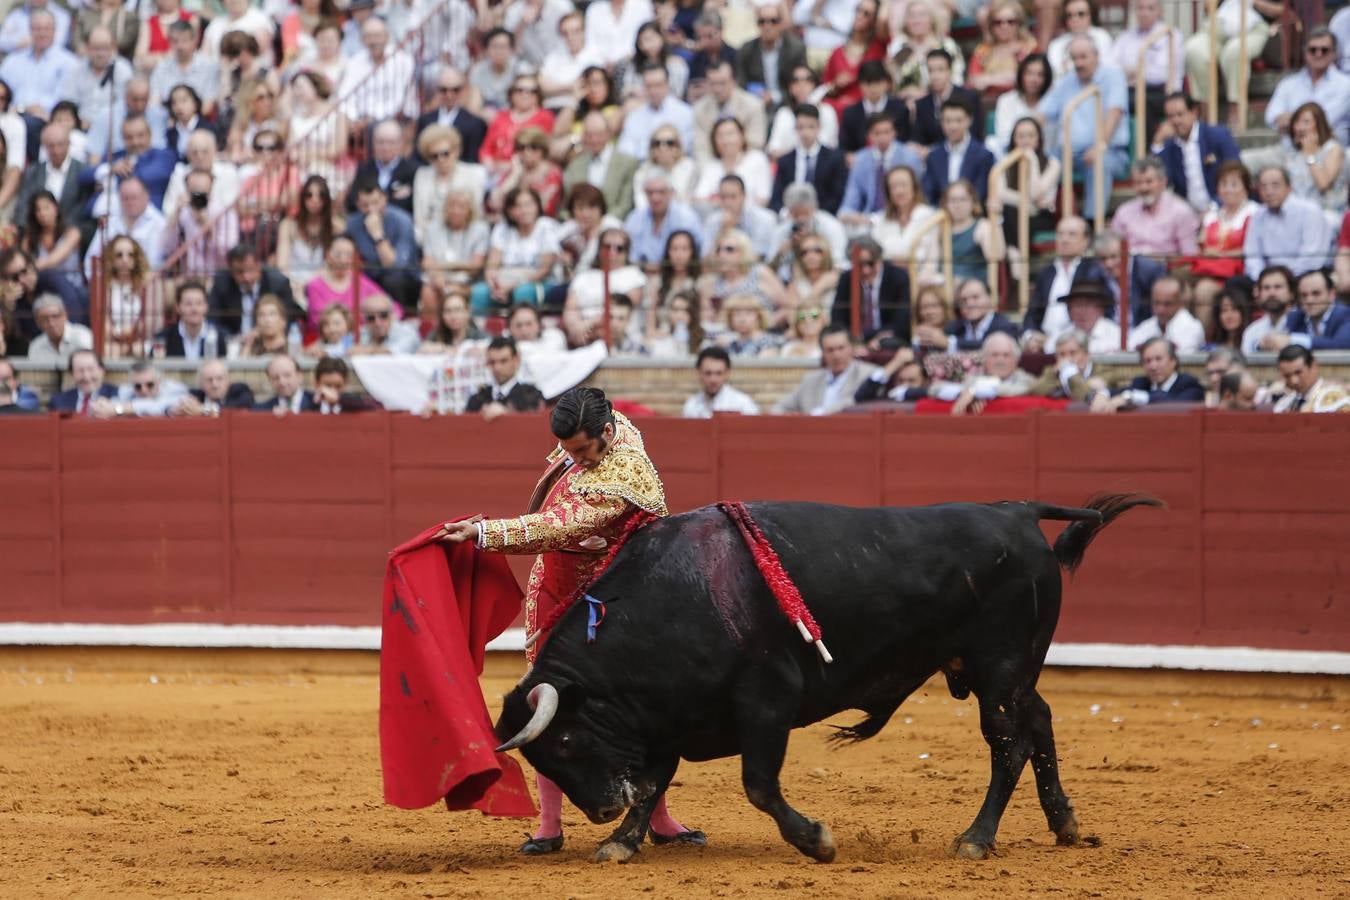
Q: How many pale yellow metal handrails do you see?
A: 5